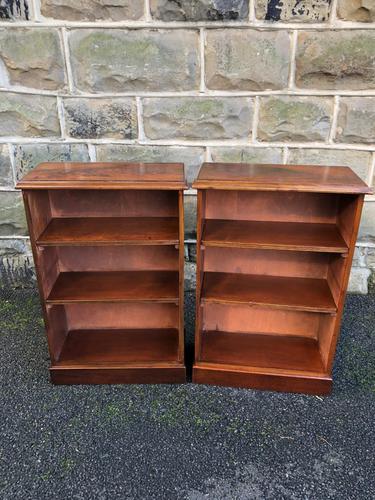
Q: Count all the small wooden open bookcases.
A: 2